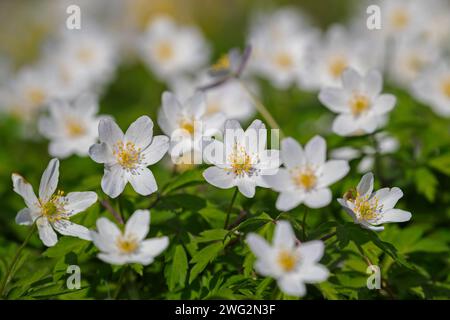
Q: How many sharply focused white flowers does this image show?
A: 4